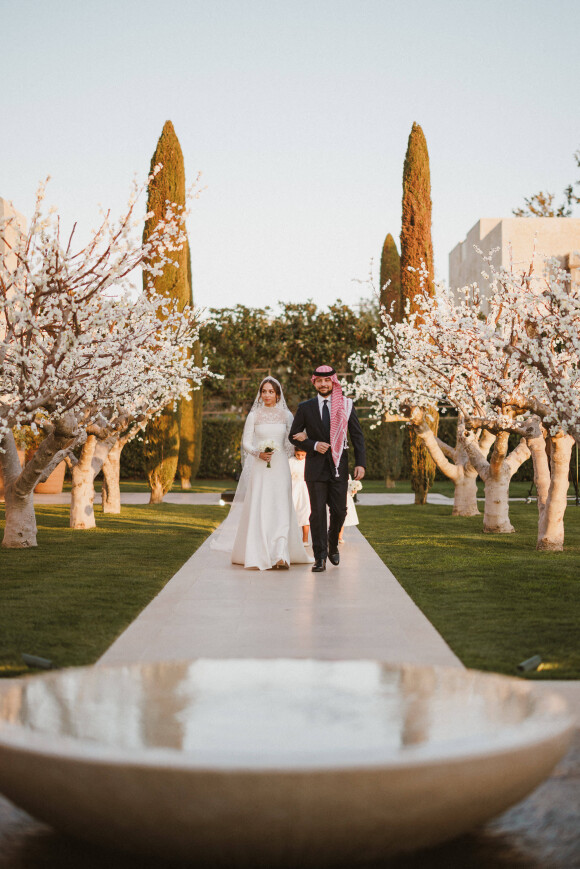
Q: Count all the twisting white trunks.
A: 6